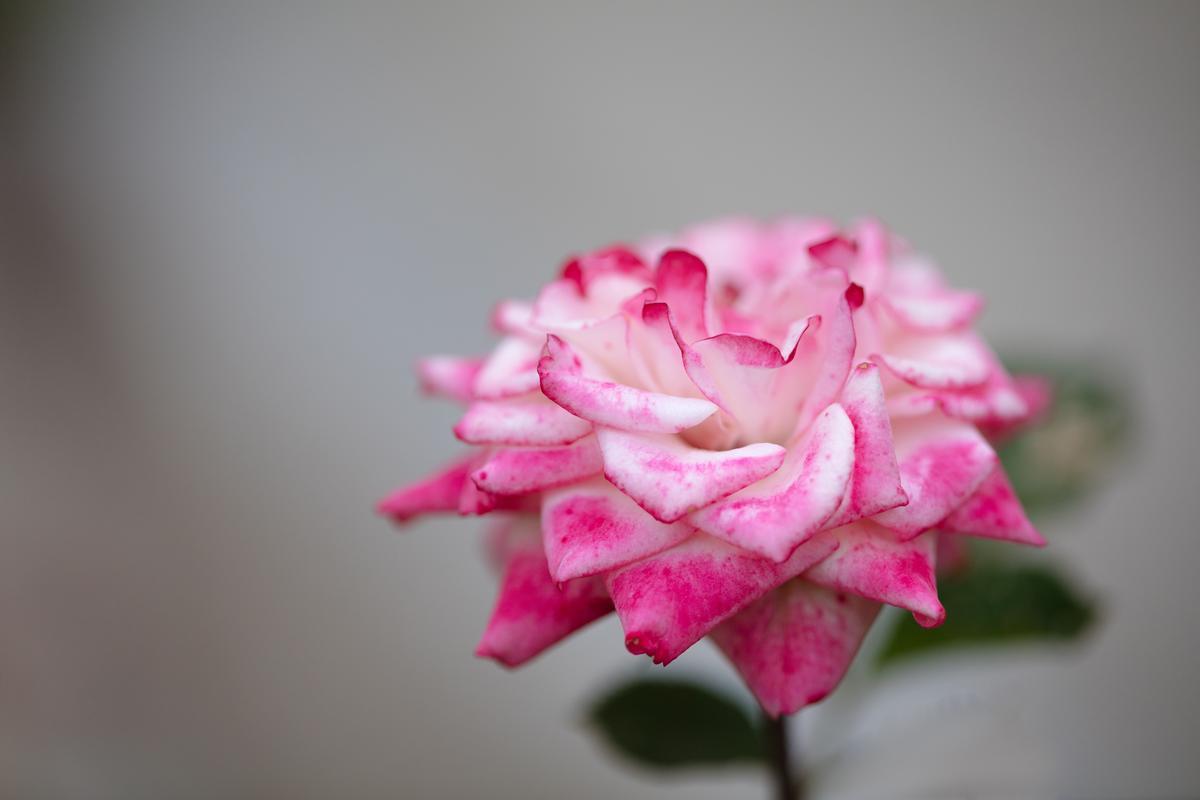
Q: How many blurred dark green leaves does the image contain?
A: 3